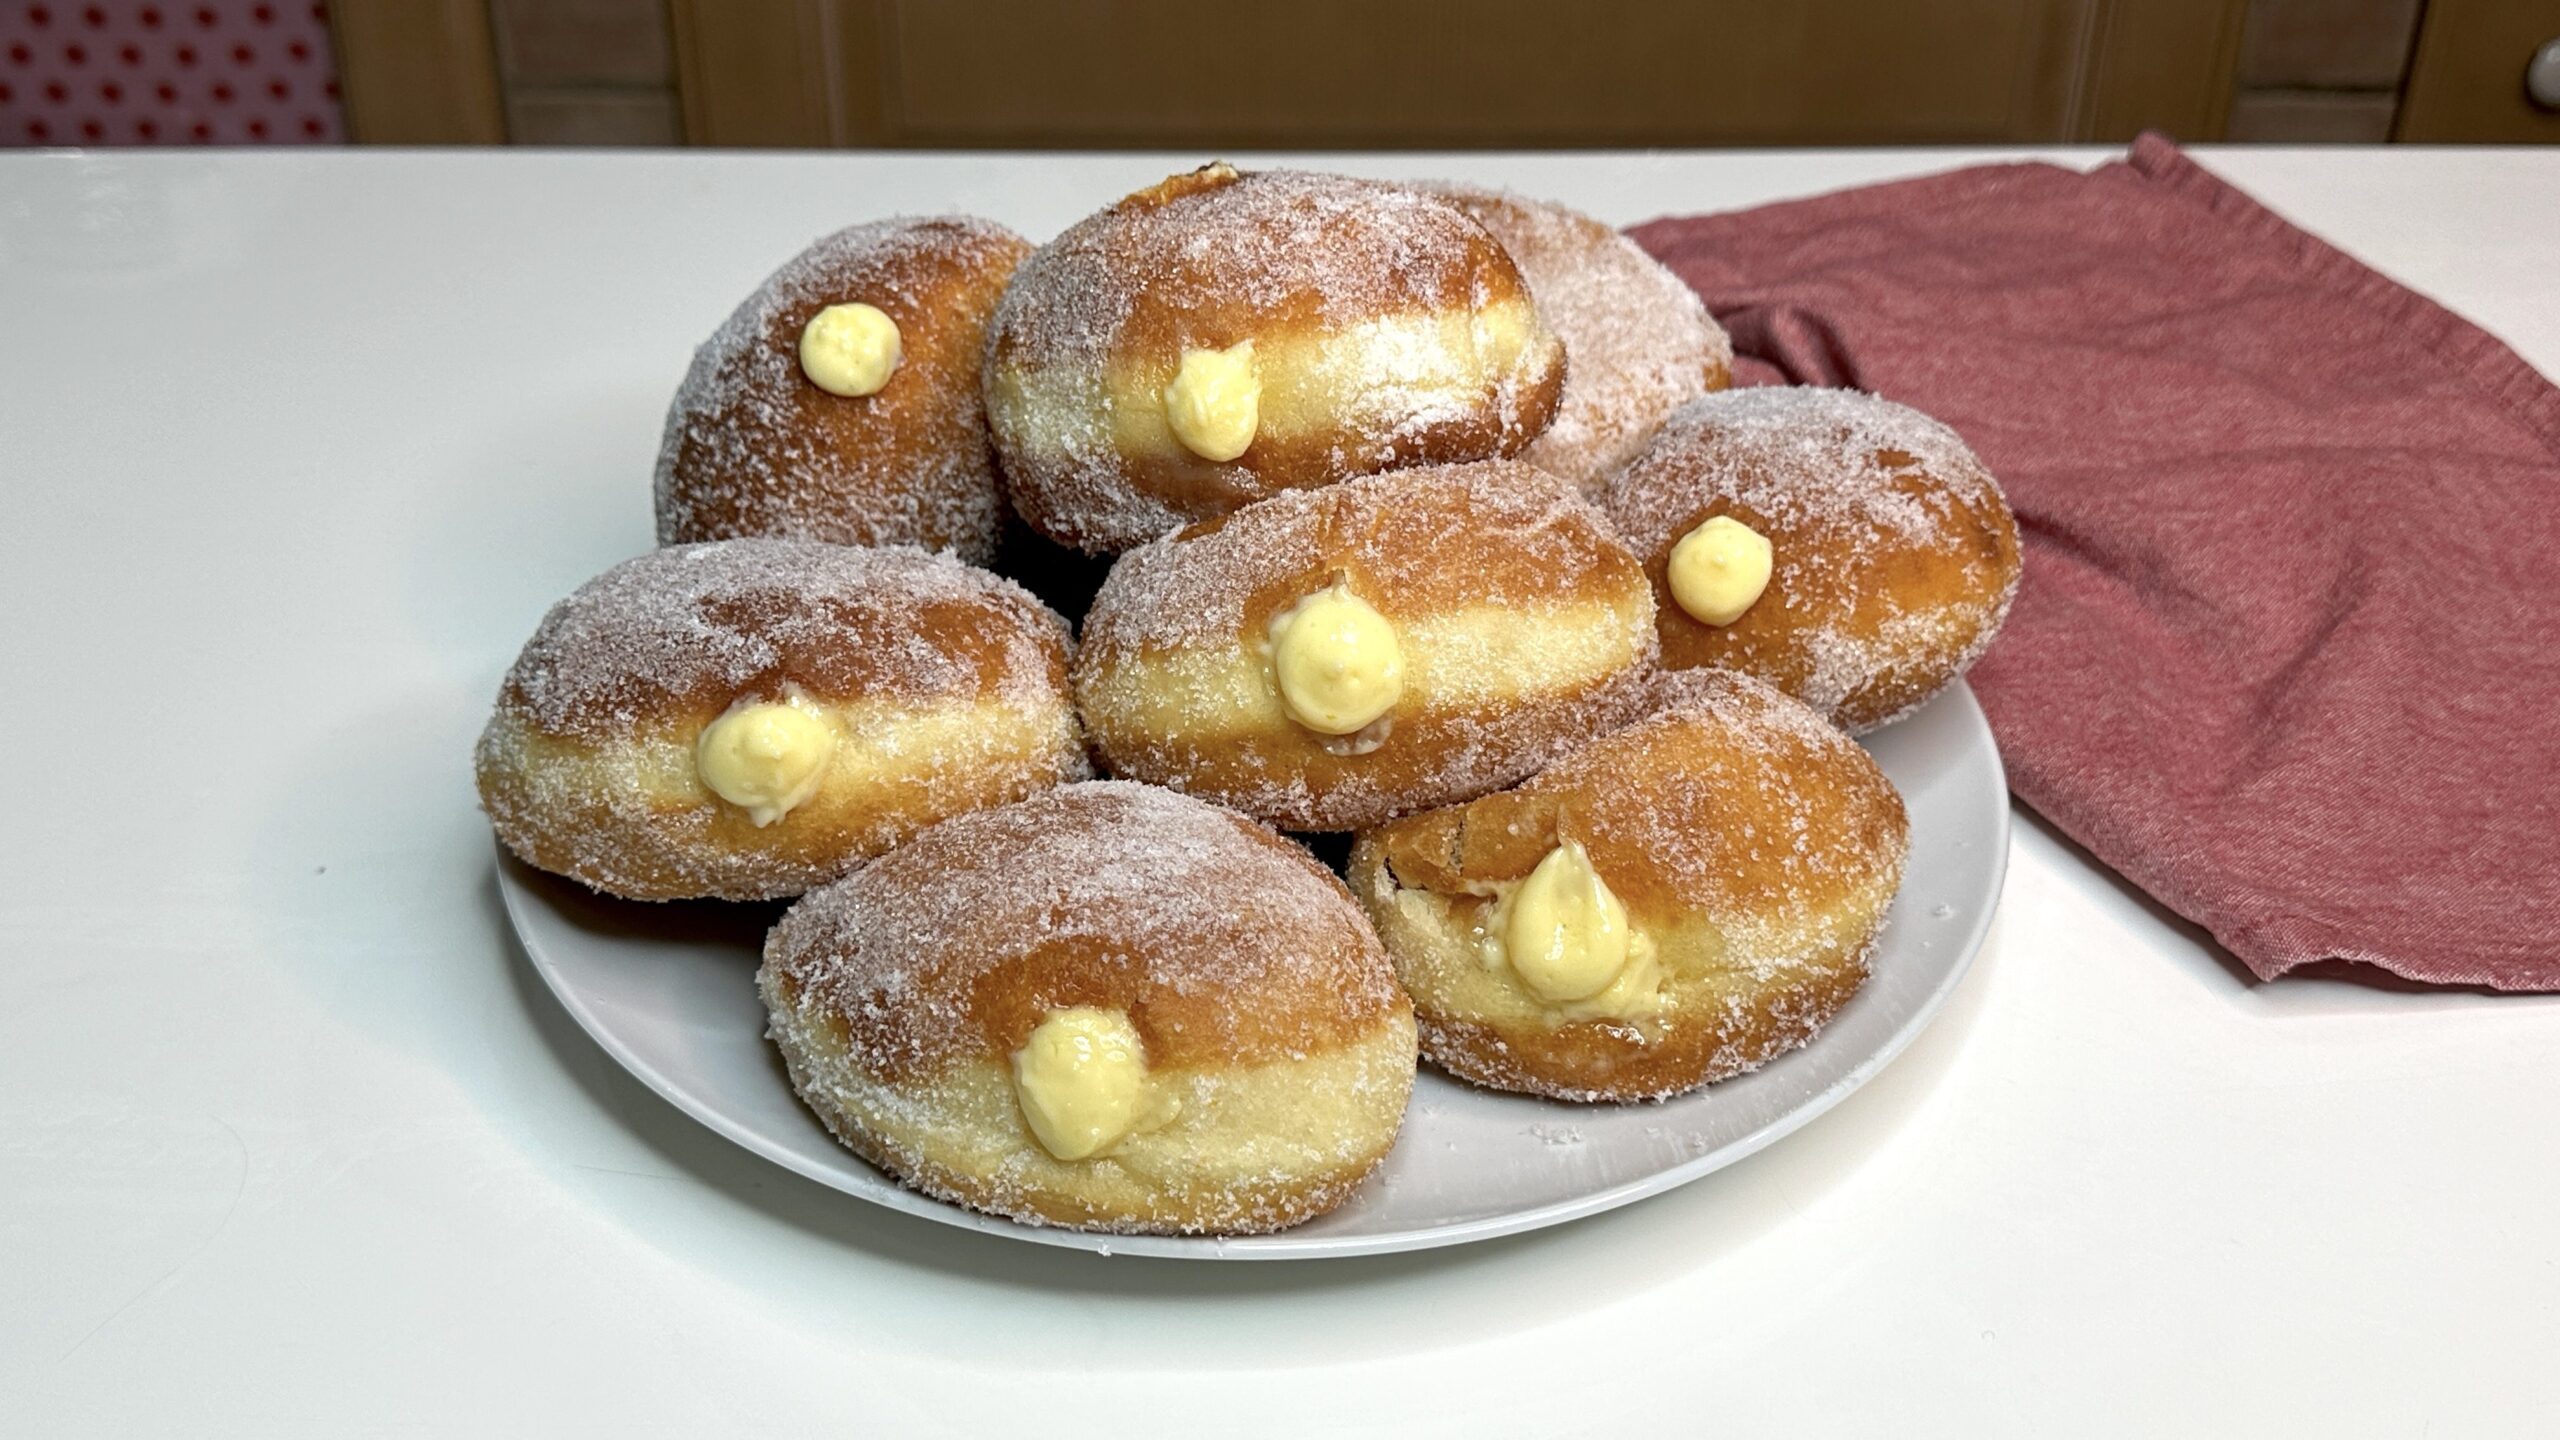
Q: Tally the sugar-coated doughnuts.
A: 8